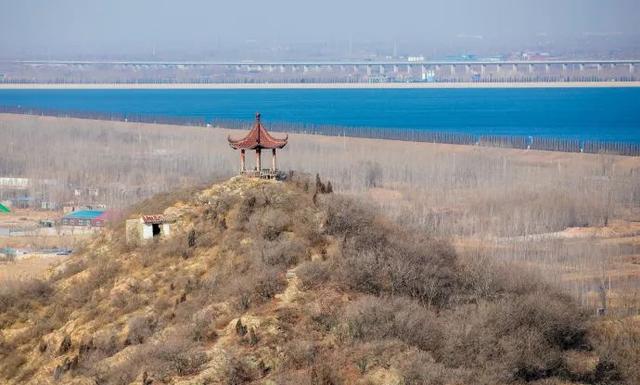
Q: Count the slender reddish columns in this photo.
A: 3